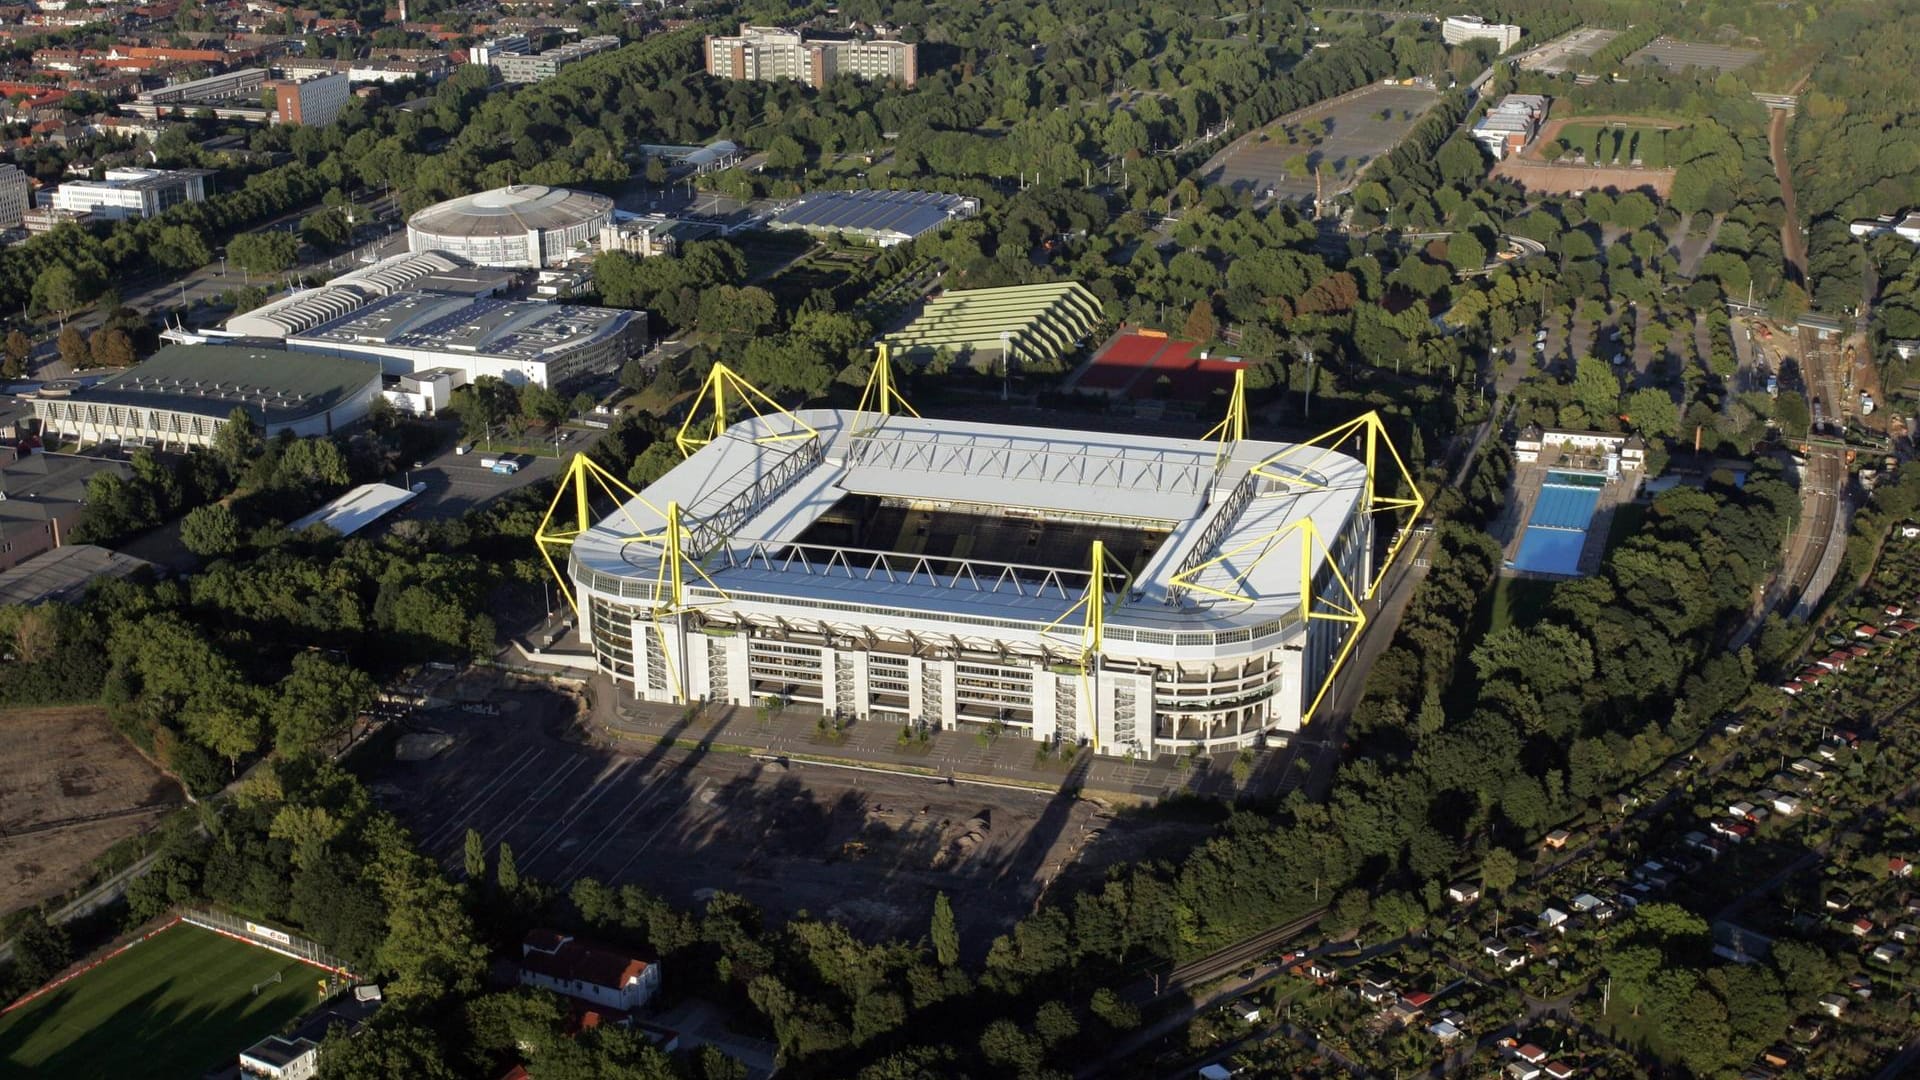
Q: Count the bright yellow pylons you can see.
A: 8